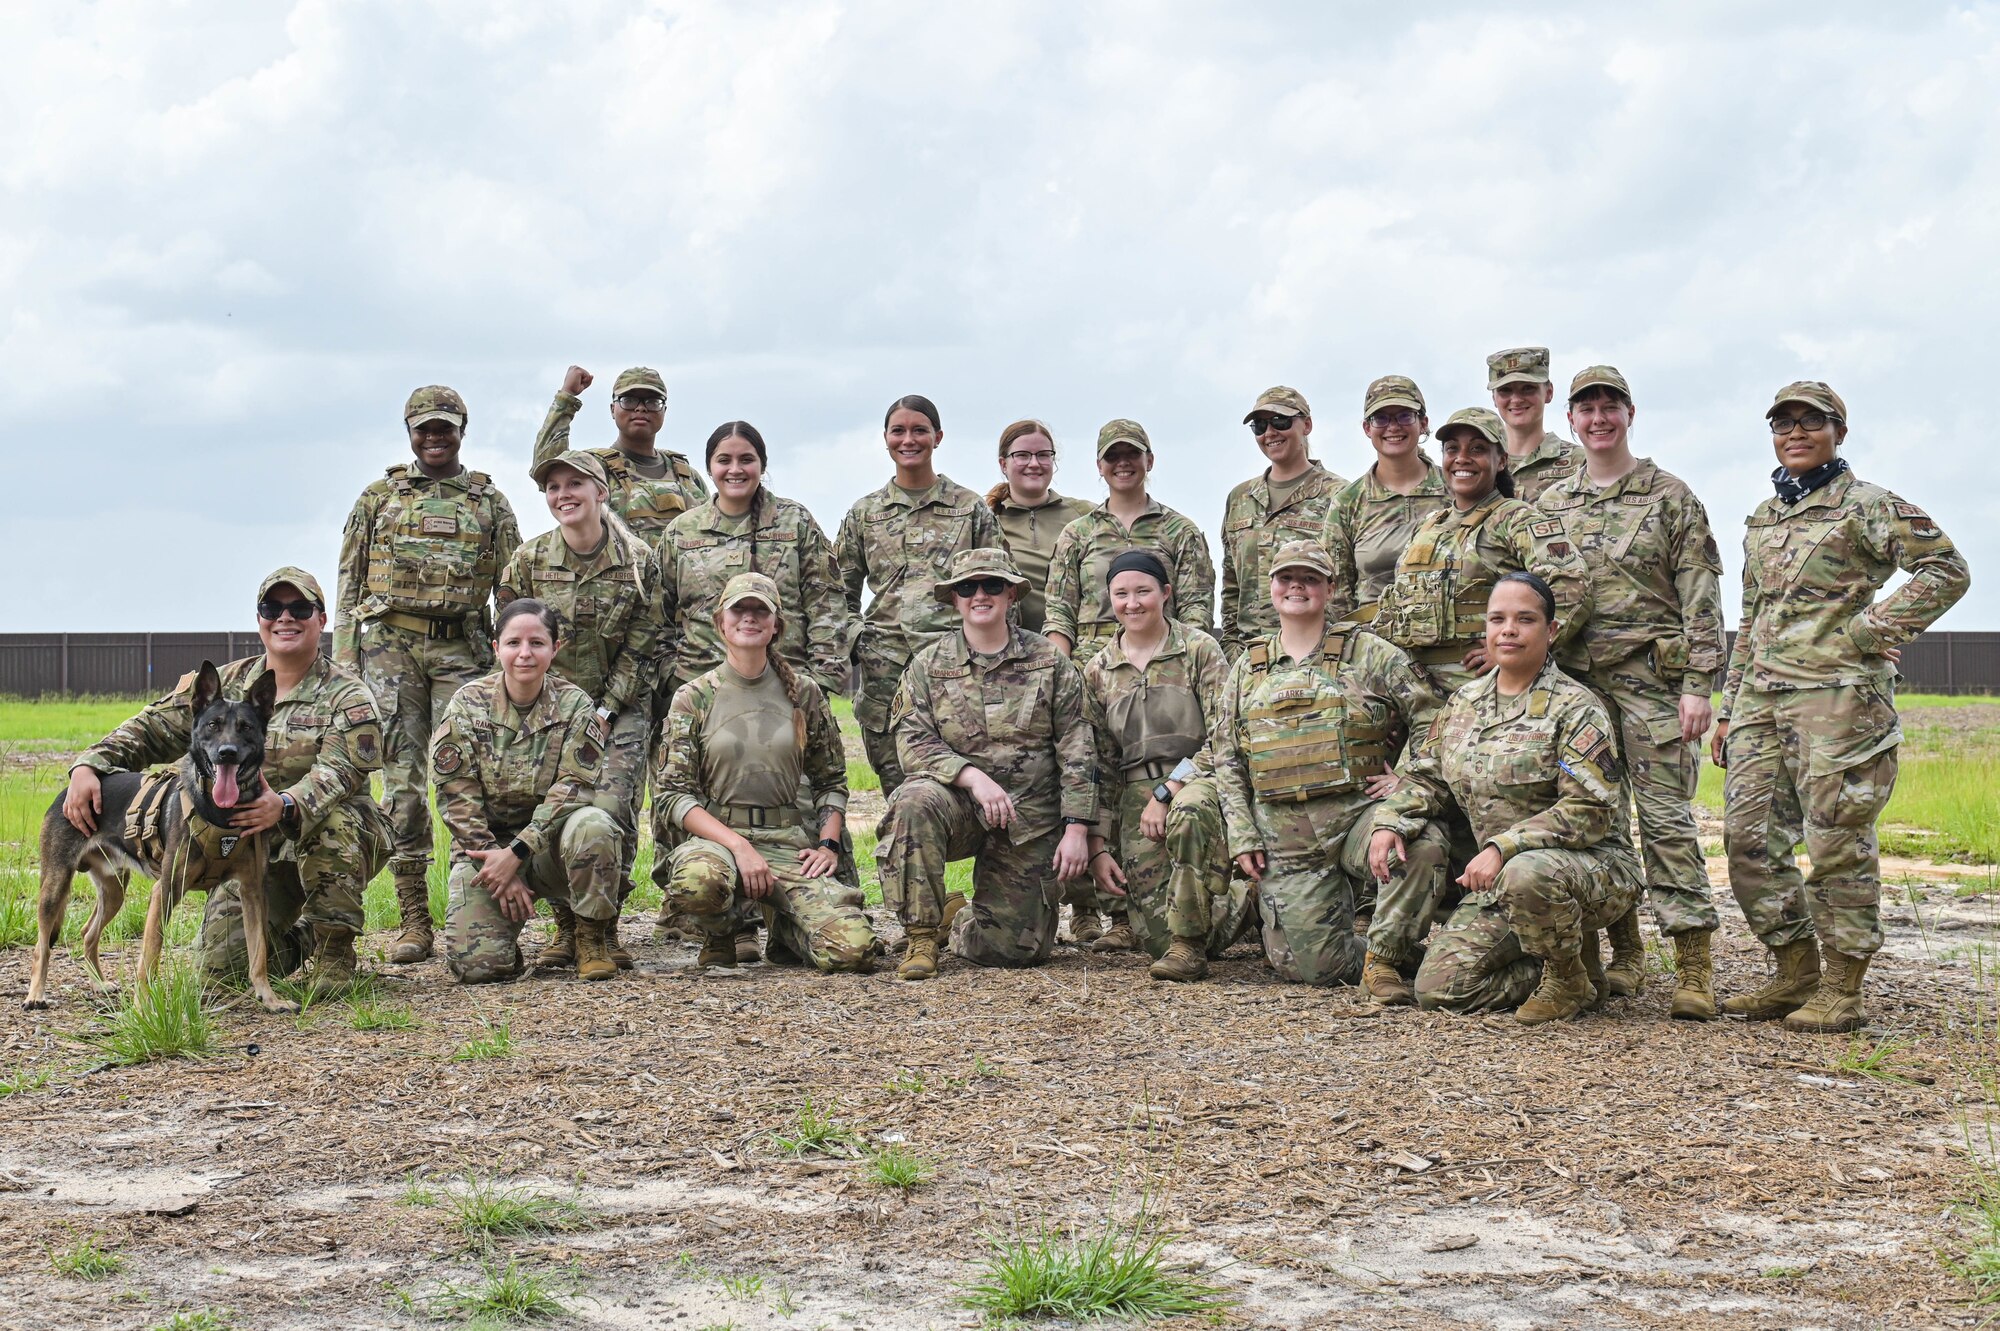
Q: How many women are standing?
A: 13